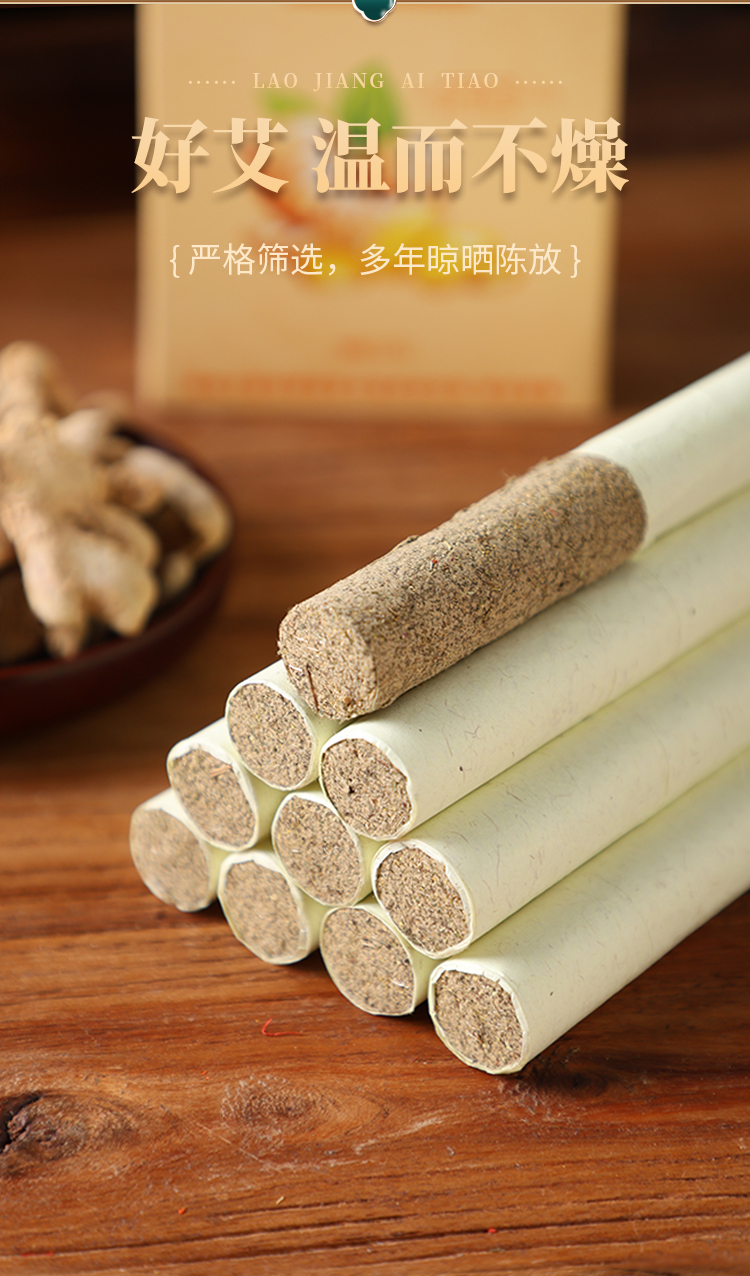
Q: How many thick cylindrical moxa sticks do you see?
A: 10